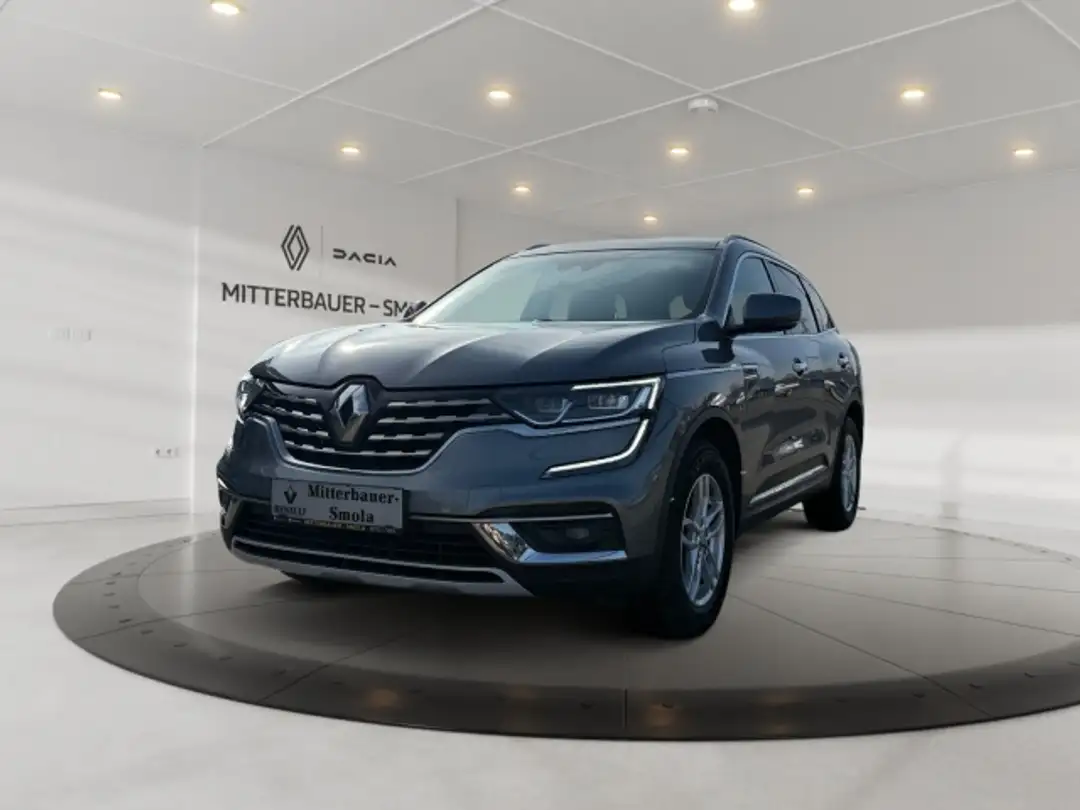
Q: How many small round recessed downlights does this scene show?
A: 11